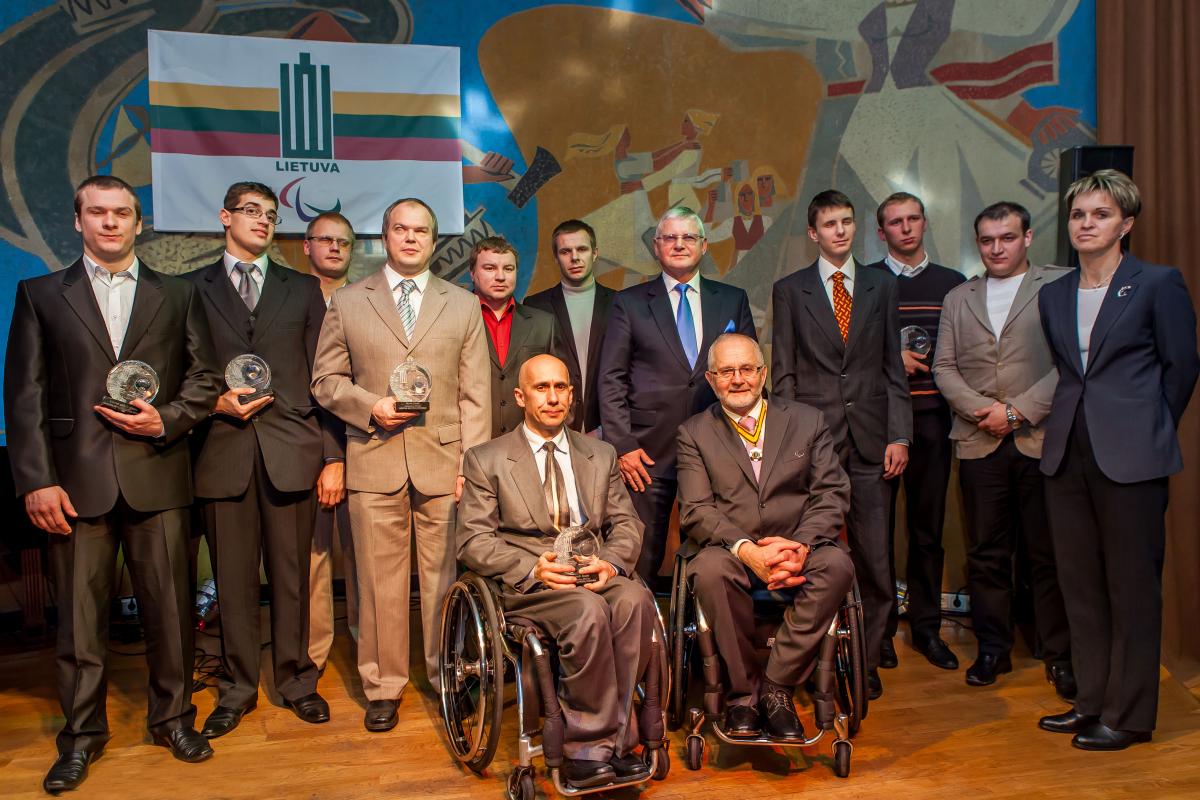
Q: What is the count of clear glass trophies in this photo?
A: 5